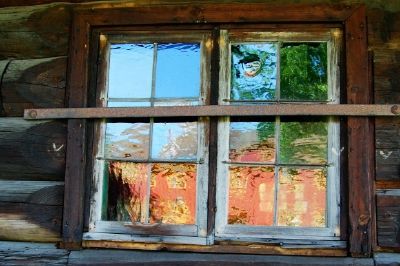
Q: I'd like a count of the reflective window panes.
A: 12